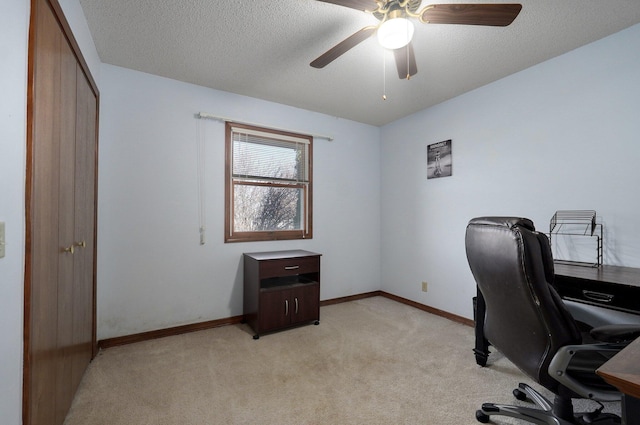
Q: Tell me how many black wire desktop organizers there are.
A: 1